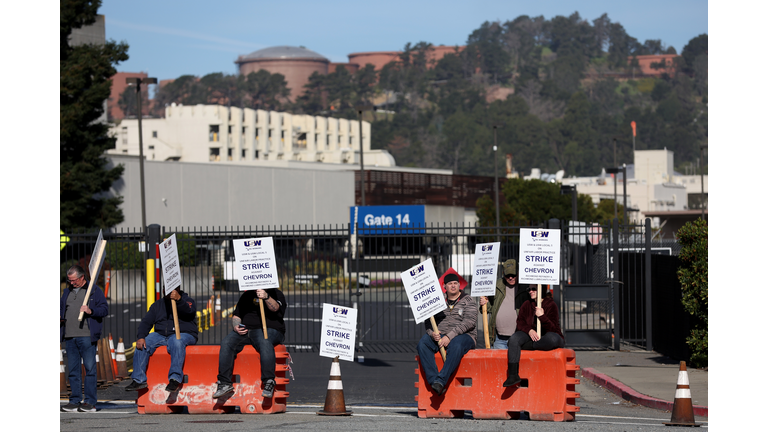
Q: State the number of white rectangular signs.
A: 7